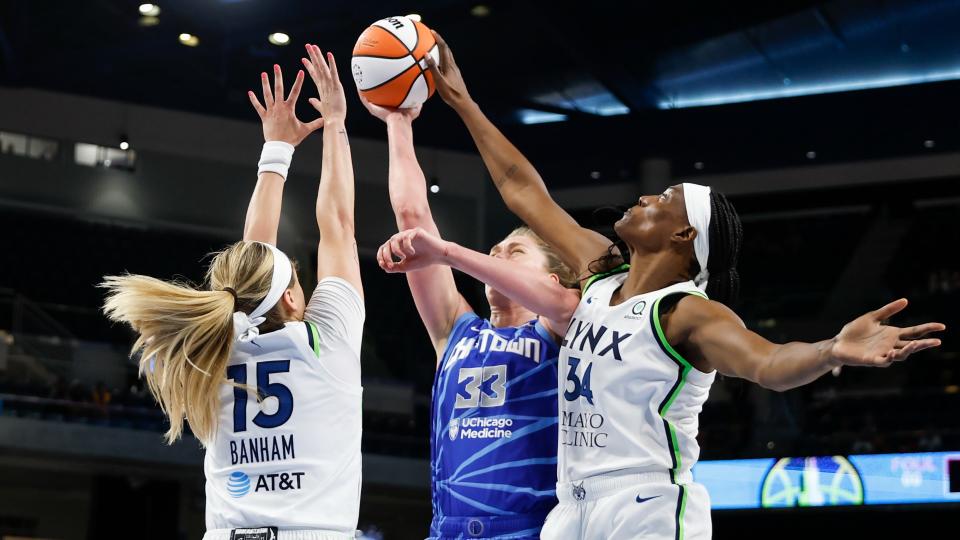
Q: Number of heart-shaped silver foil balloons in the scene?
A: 0